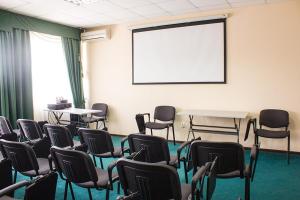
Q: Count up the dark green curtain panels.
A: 2